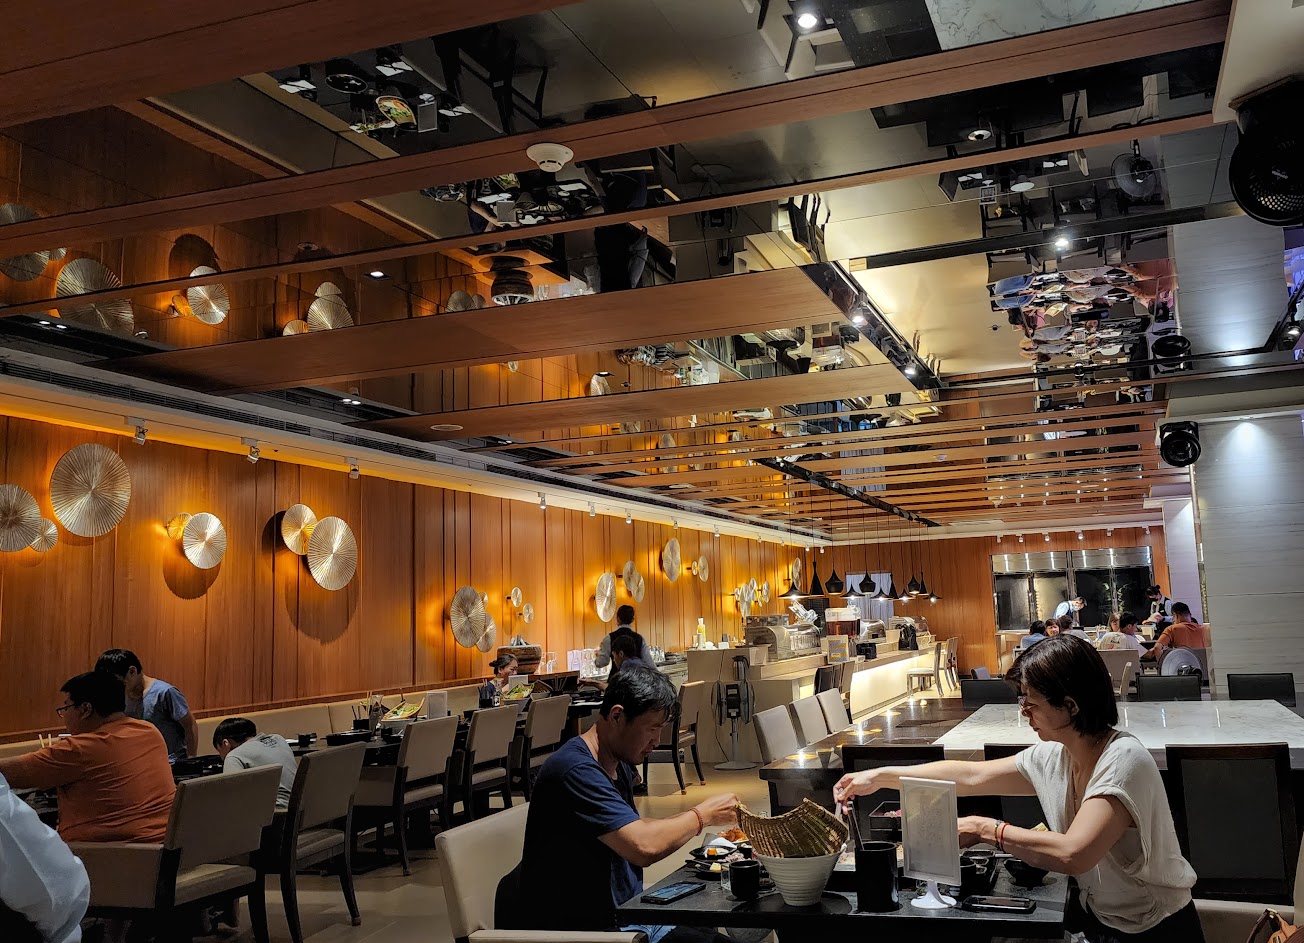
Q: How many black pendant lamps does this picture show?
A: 11